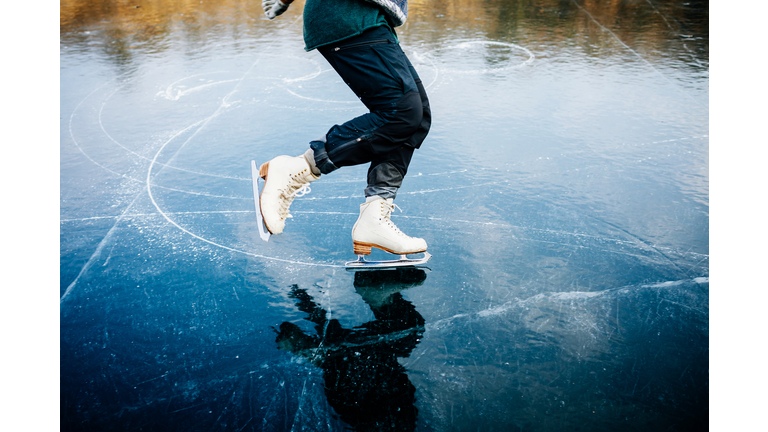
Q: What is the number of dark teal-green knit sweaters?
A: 1